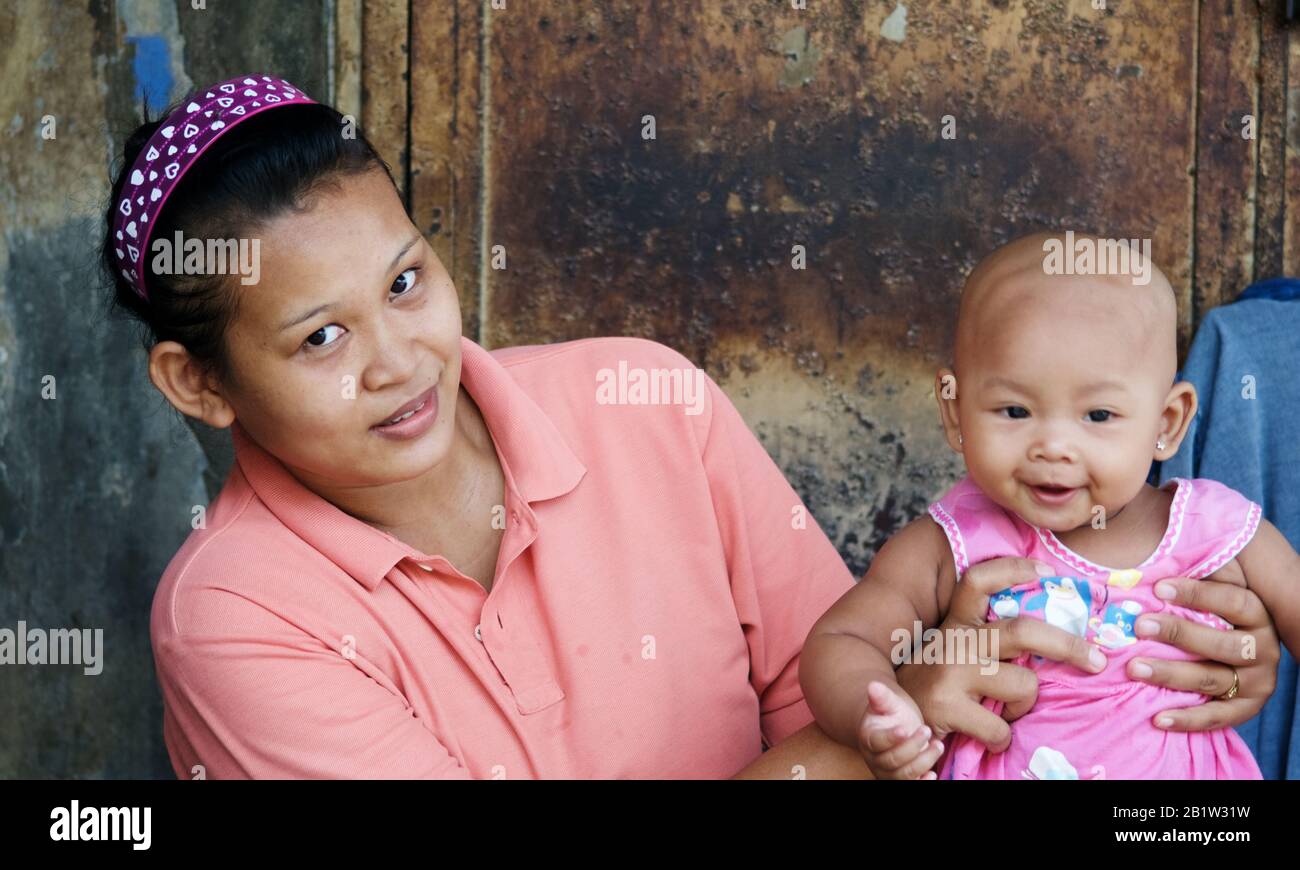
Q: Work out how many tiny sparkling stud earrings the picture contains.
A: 2